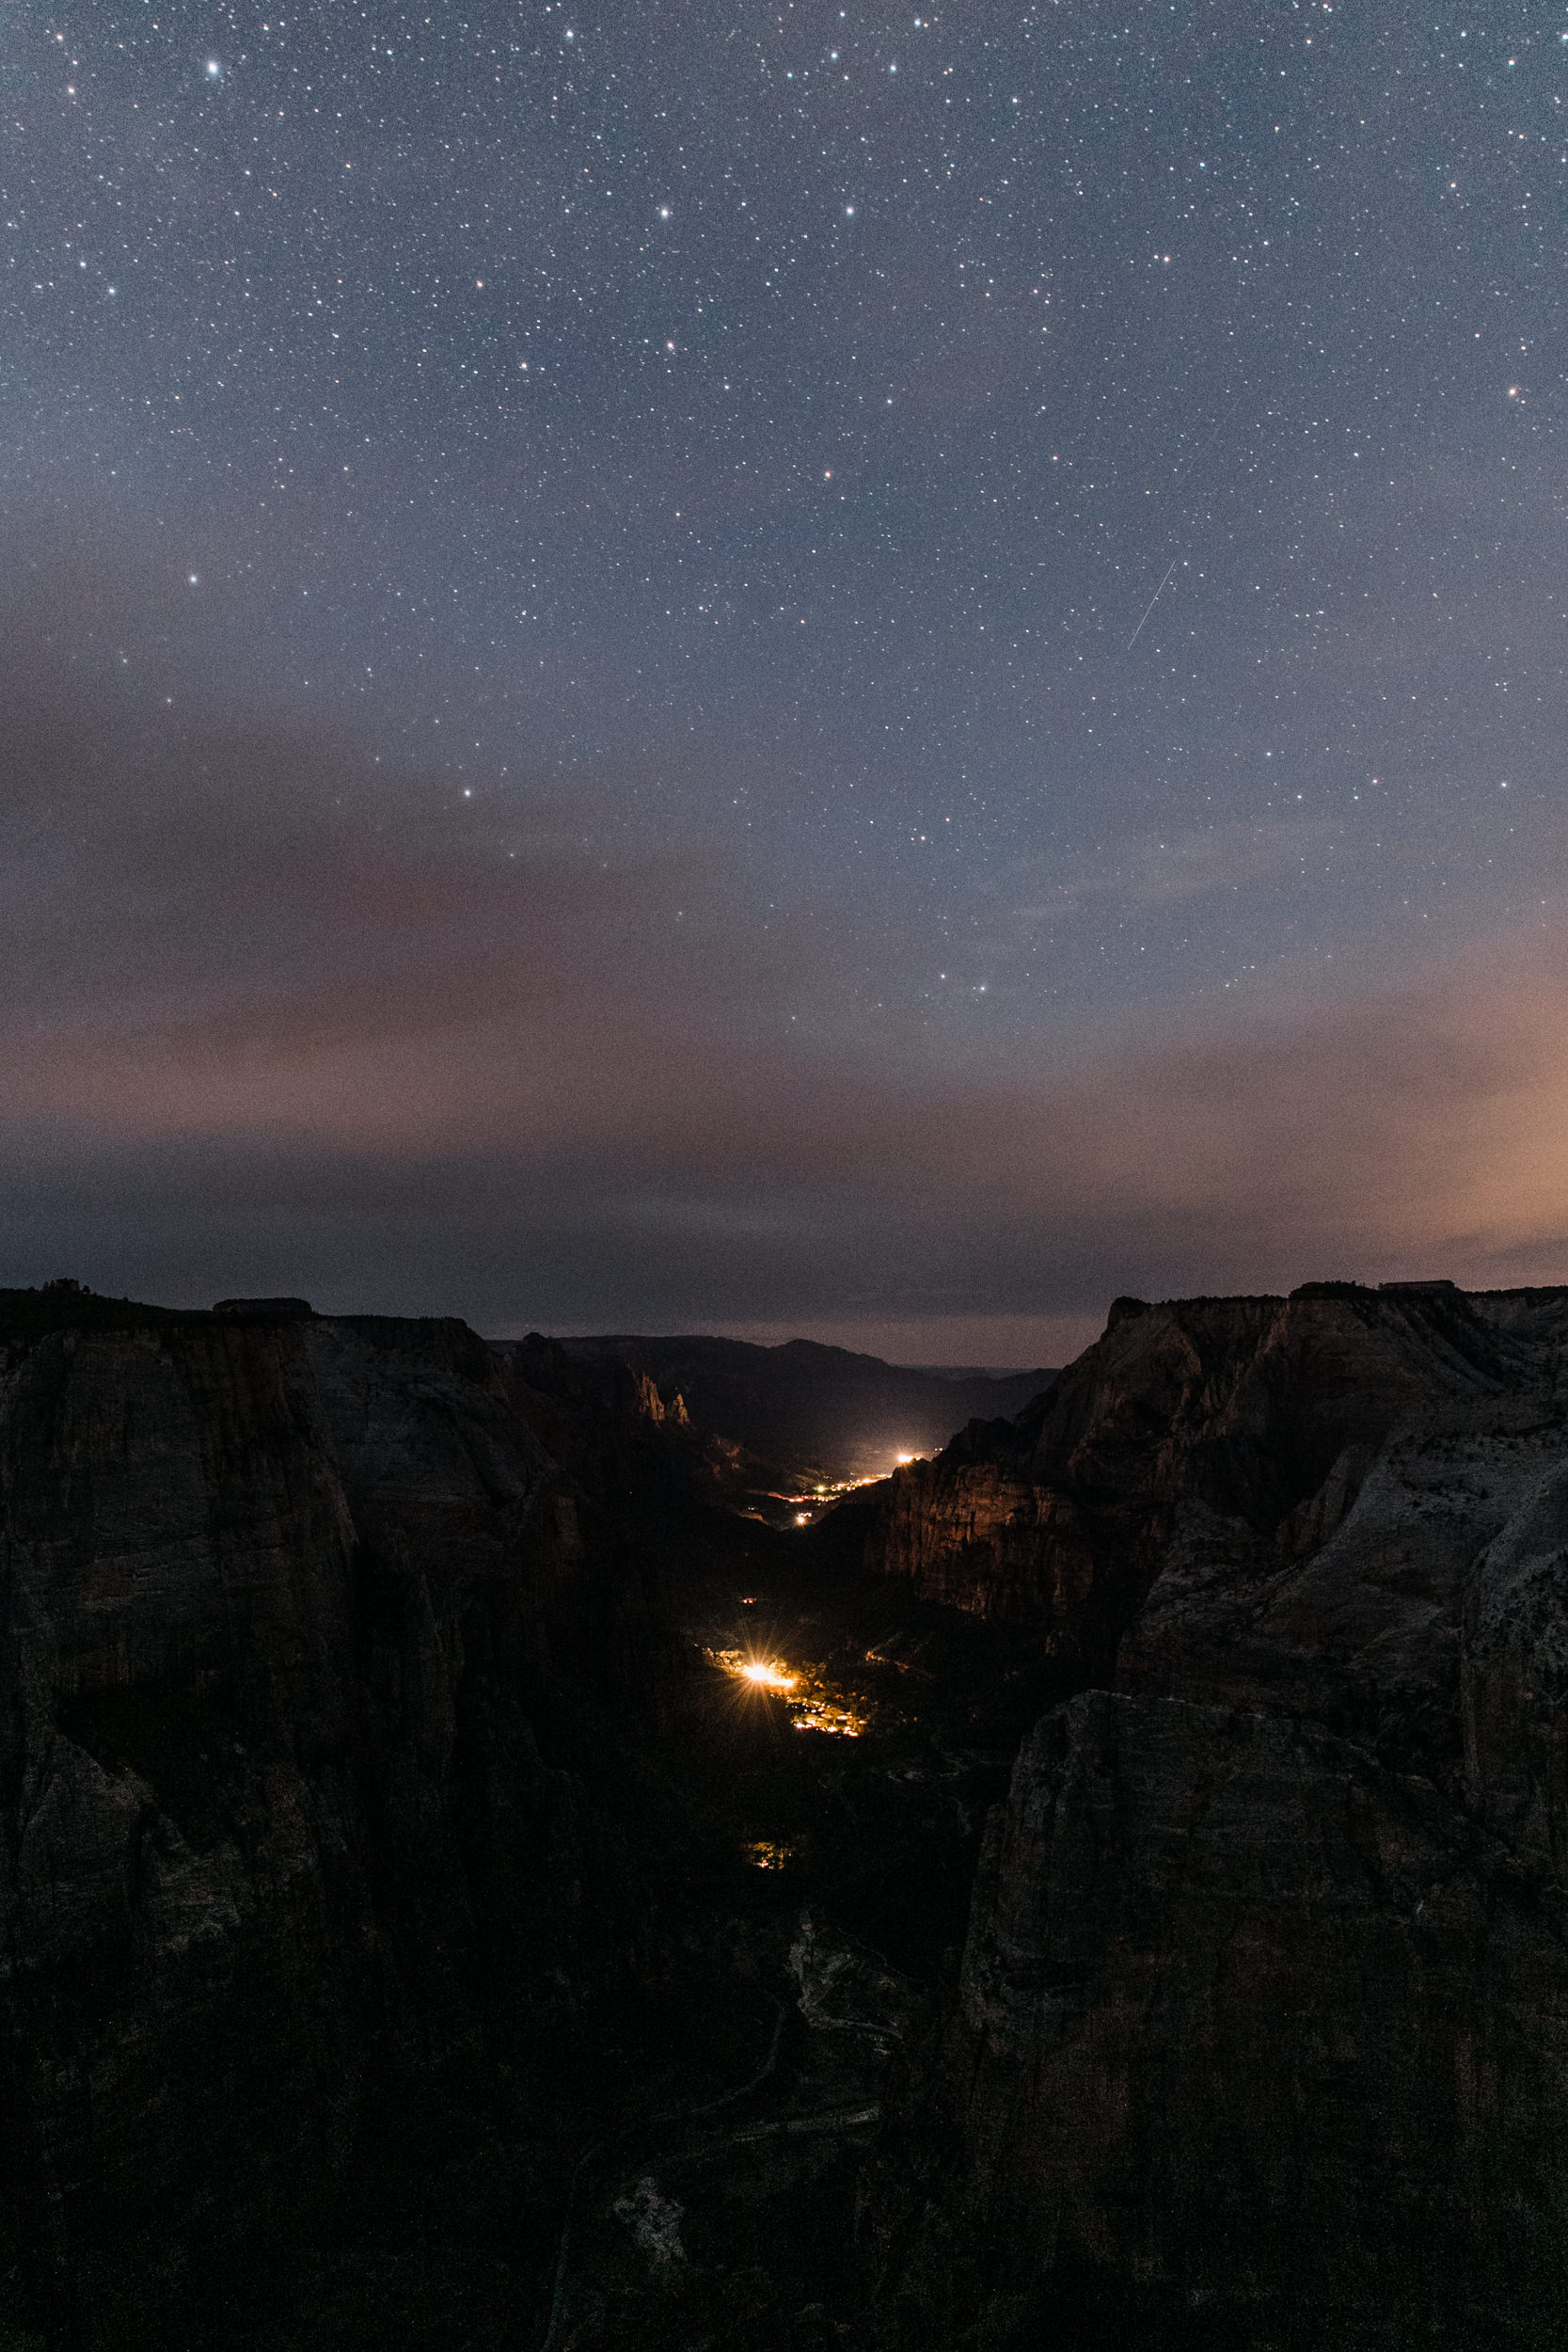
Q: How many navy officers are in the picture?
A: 0